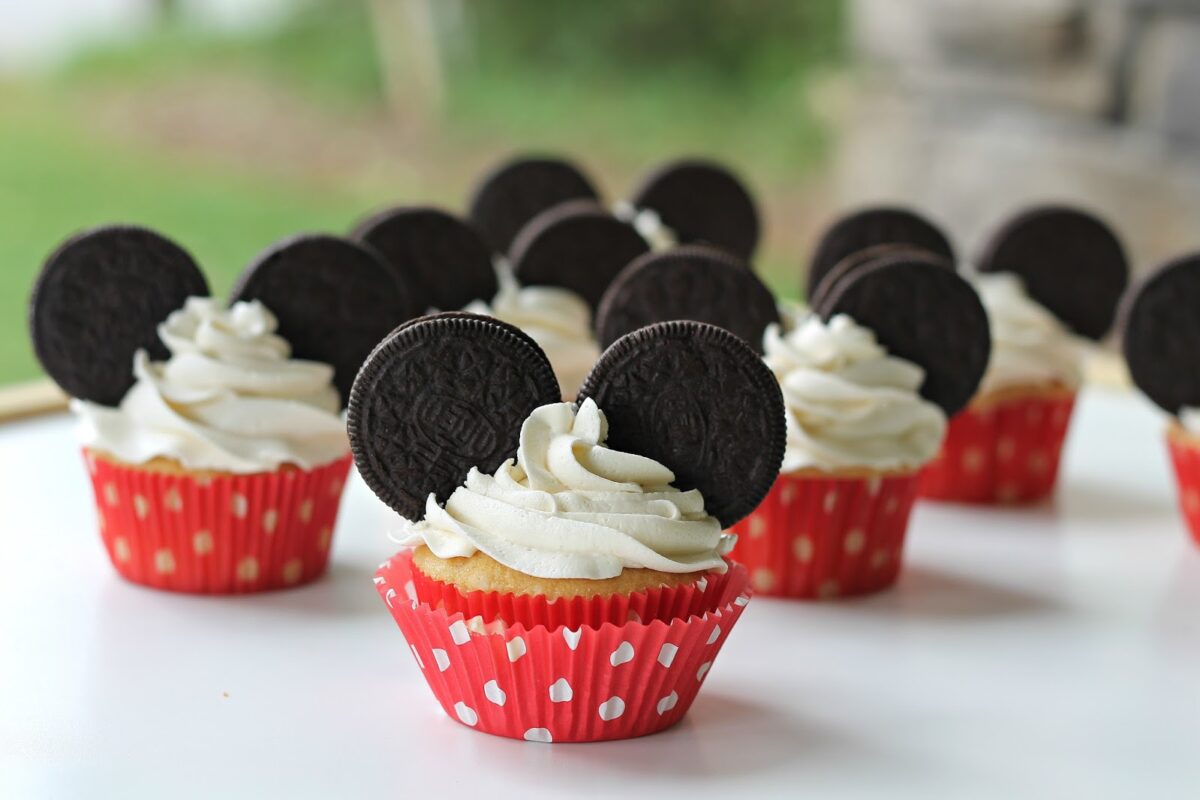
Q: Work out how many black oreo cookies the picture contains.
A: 13